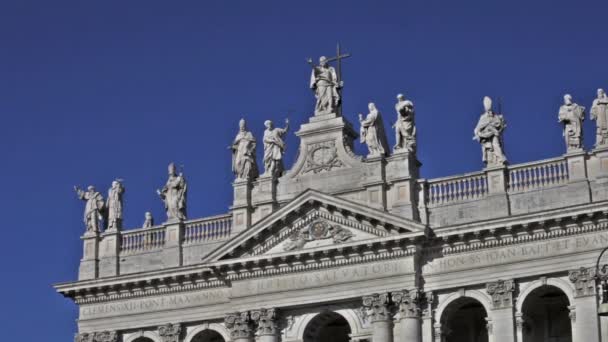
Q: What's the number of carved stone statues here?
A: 12